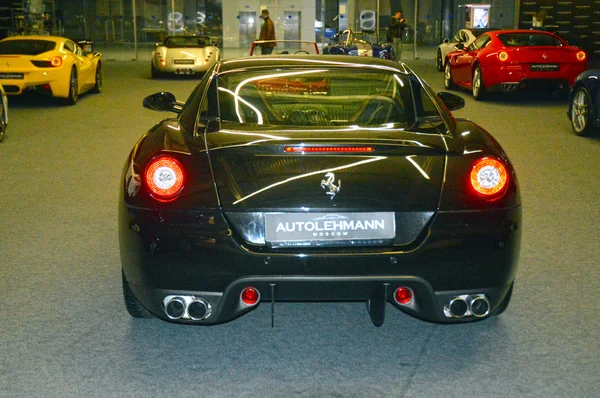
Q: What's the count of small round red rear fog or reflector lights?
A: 2